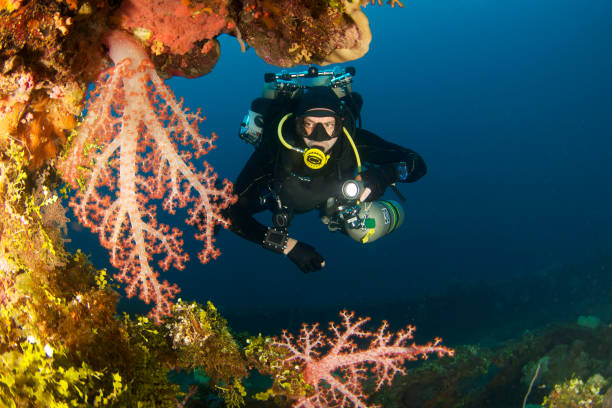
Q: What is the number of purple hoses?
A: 0